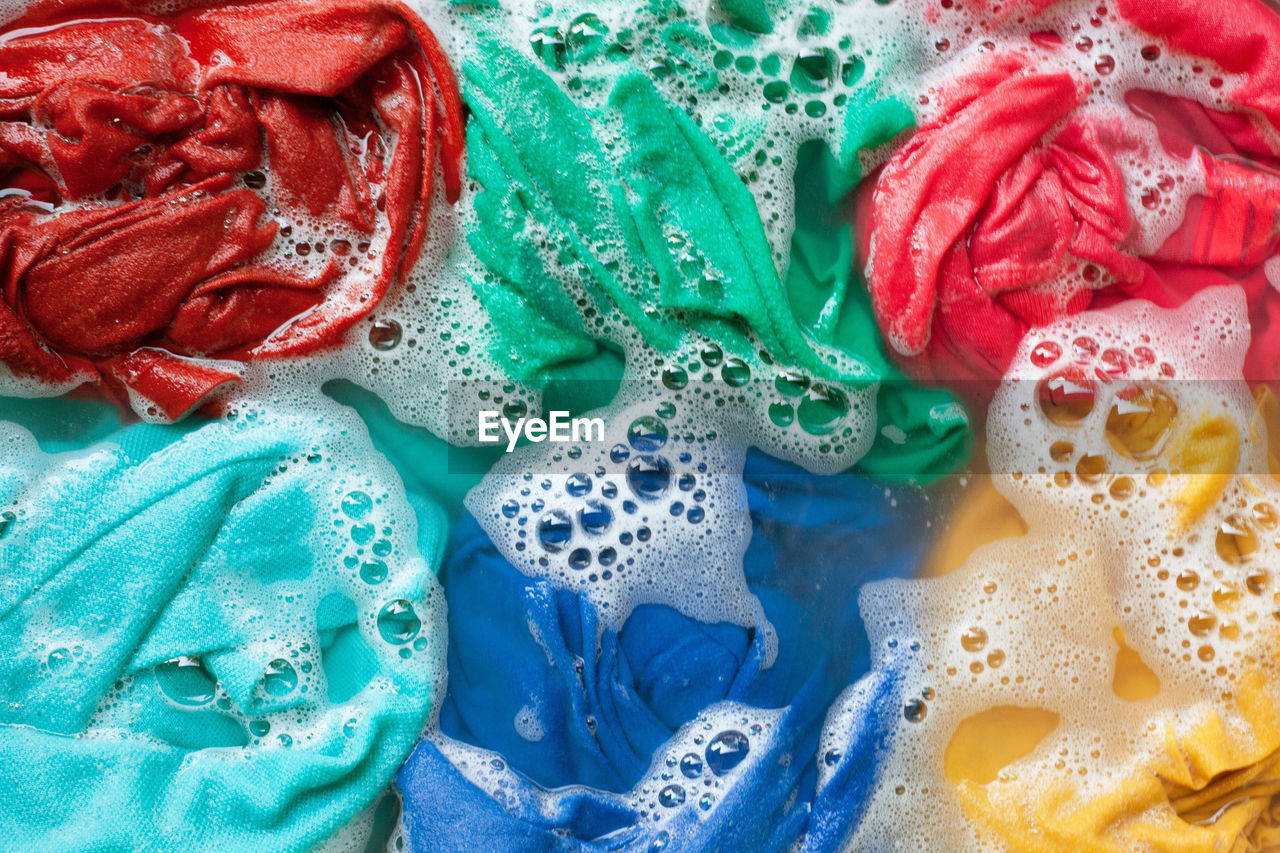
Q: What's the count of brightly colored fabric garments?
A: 6